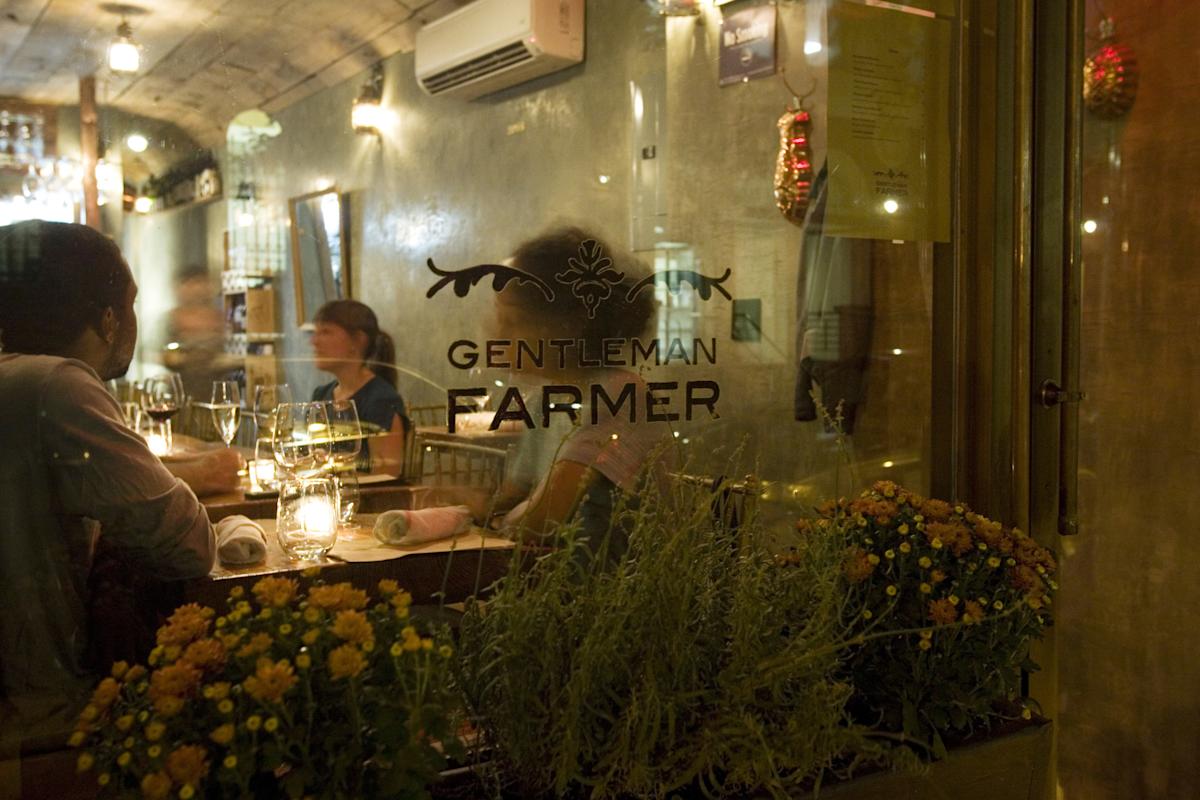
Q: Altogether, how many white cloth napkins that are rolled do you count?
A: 2